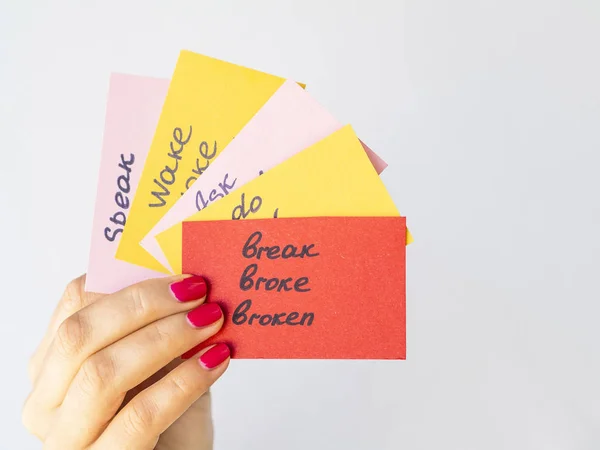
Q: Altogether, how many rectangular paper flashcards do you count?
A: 5